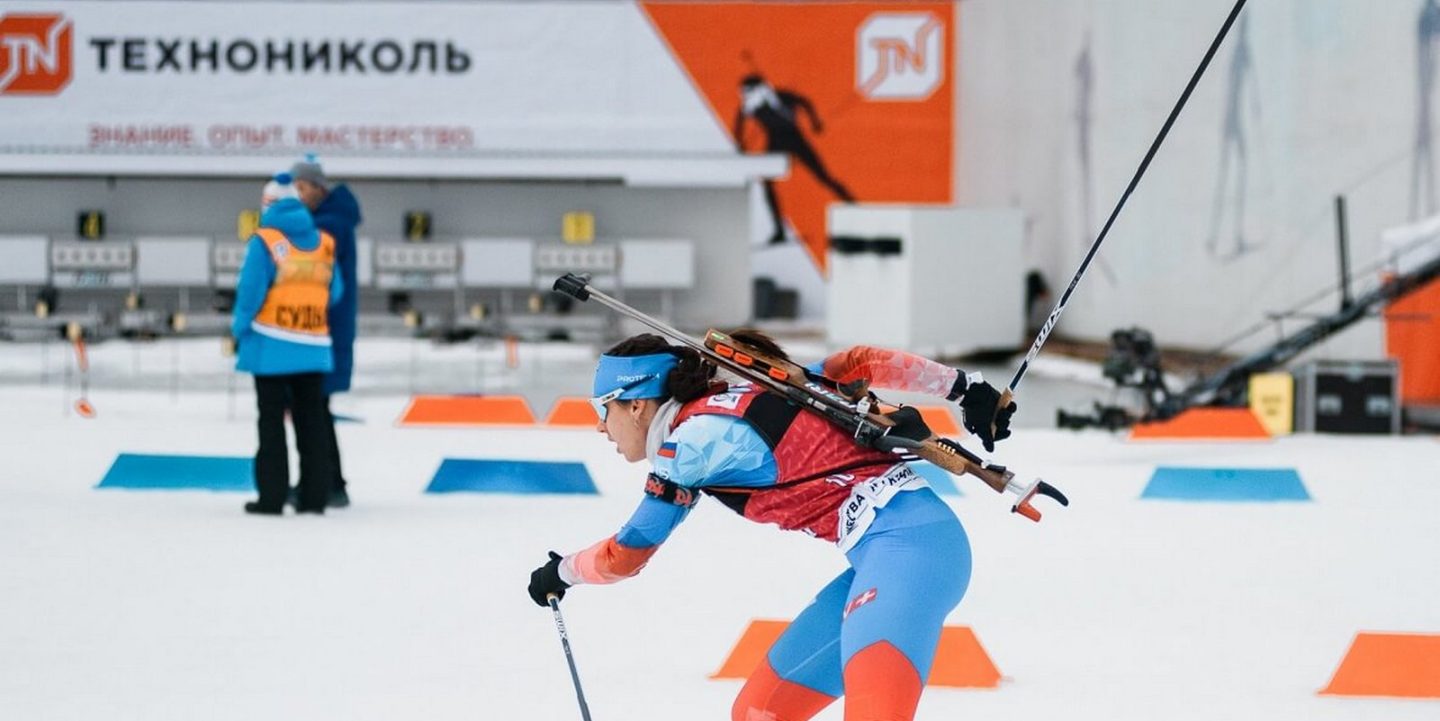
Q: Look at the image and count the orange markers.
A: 6